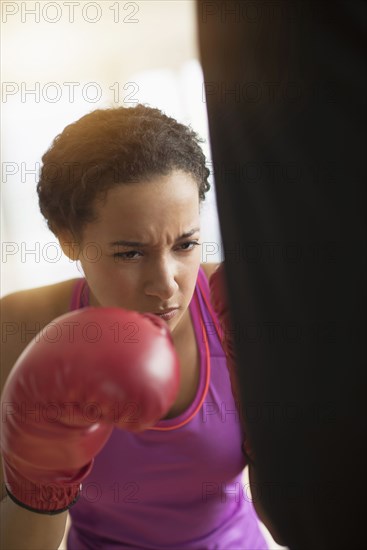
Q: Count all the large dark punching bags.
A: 1